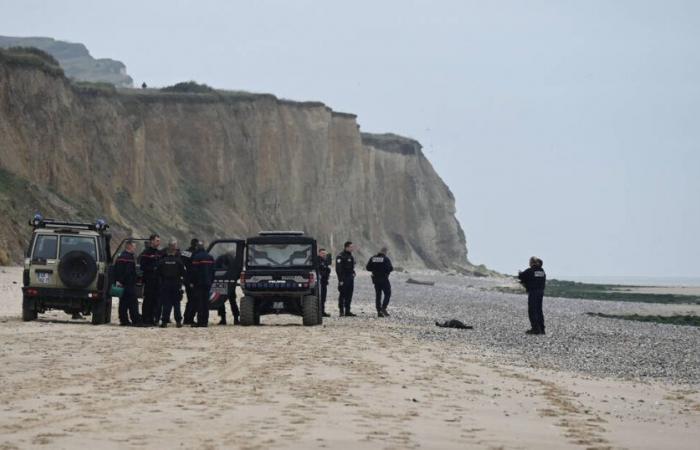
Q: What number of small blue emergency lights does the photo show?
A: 2